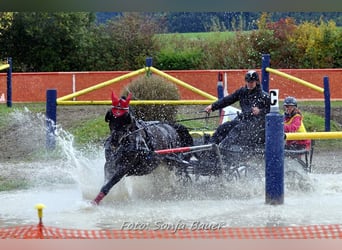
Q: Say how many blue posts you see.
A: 7